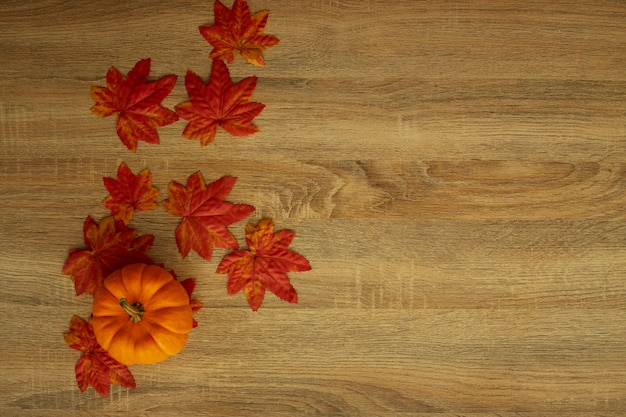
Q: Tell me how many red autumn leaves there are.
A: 9